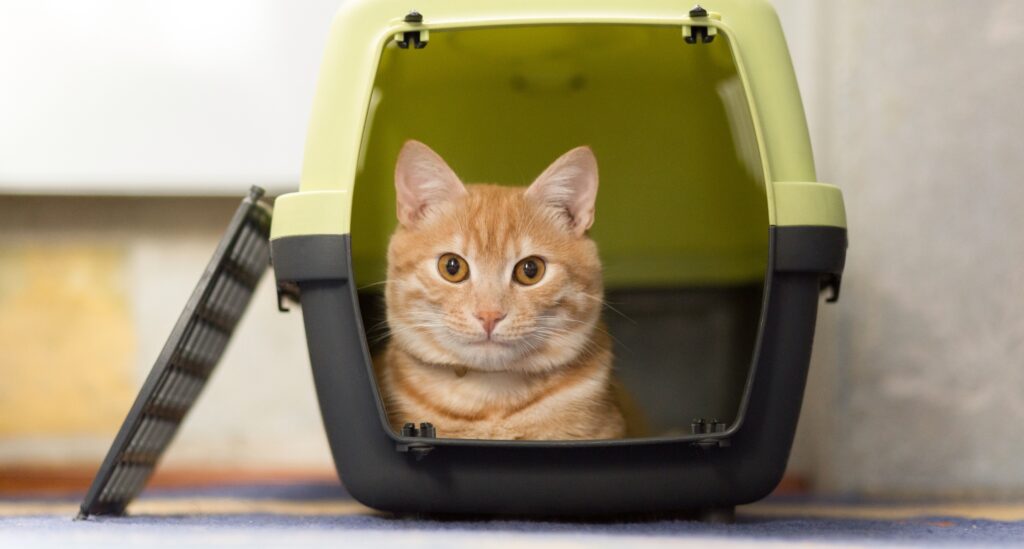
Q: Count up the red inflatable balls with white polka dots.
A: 0